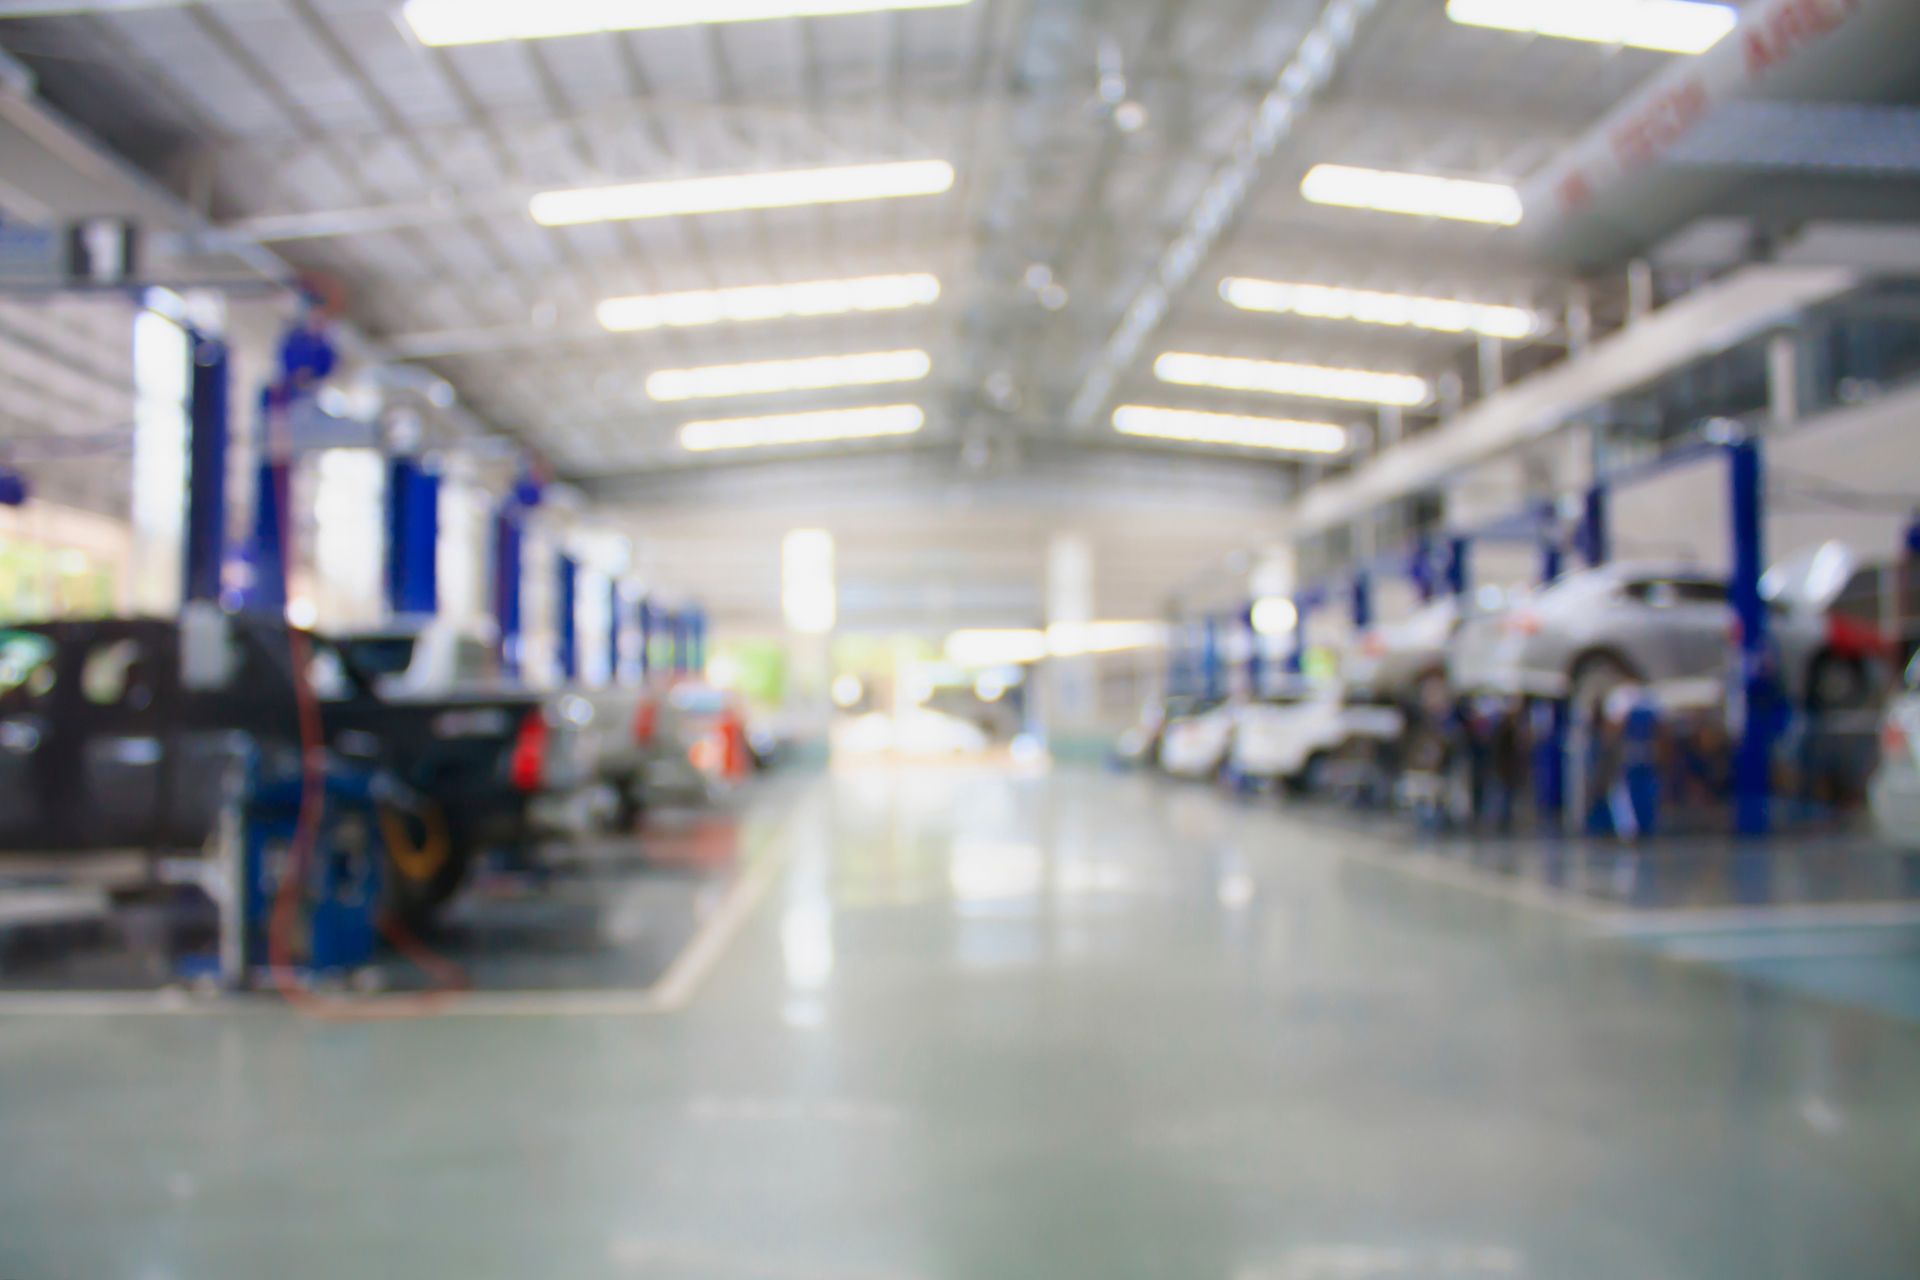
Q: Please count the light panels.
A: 10